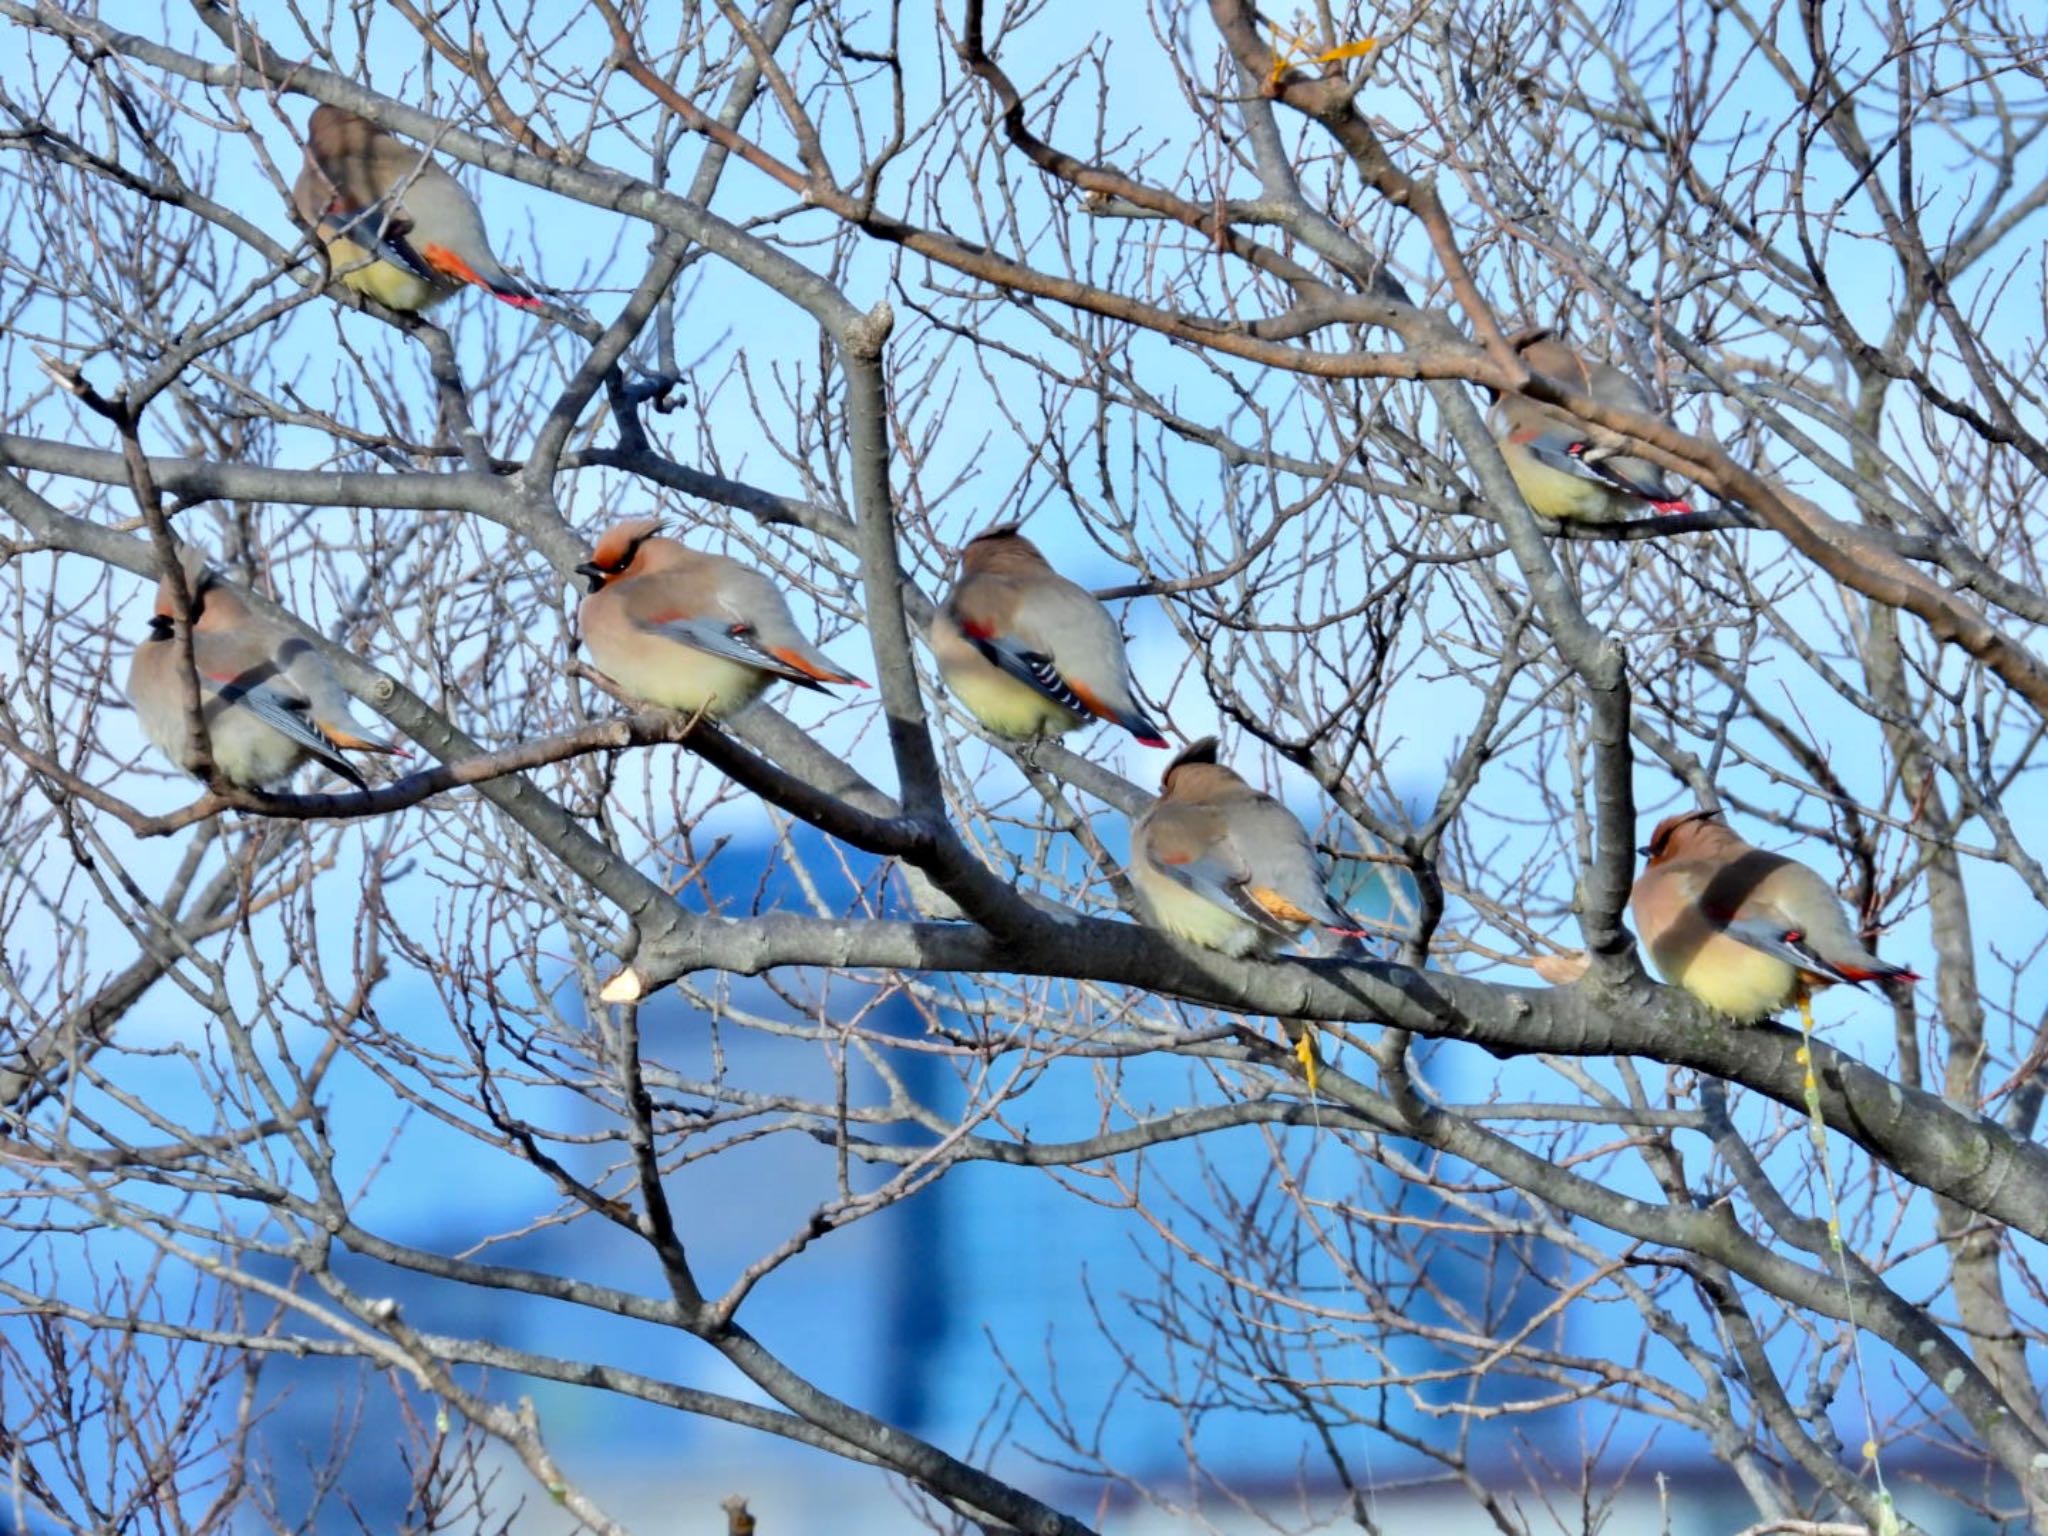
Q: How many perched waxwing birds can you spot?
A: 7